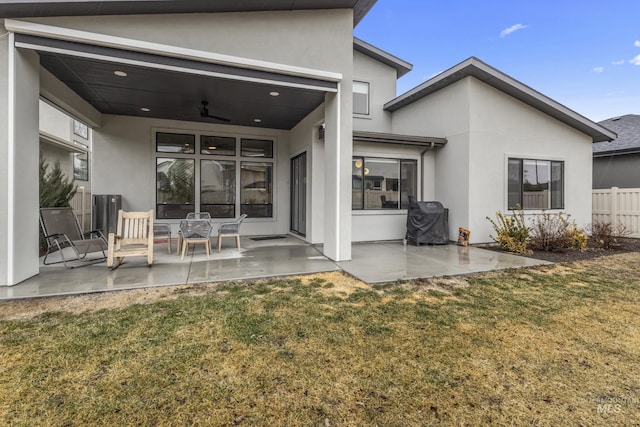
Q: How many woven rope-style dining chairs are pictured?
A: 4